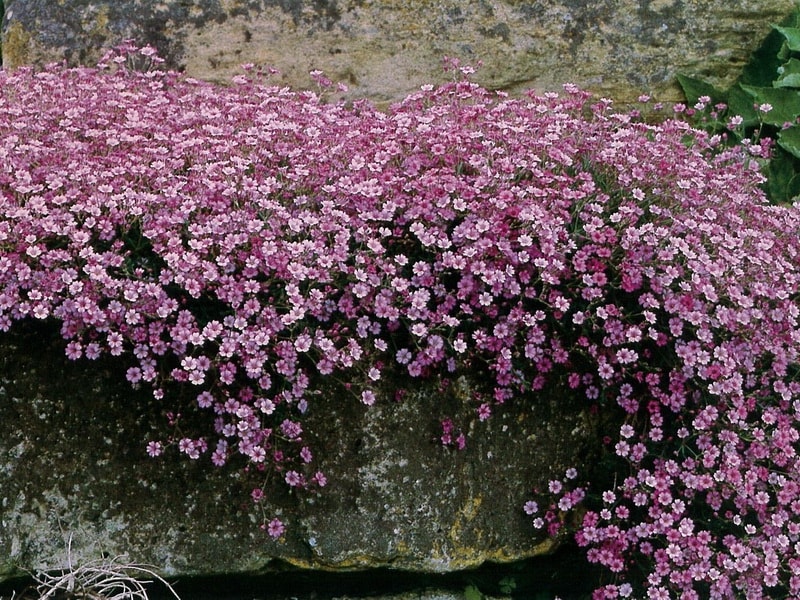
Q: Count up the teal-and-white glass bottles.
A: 0